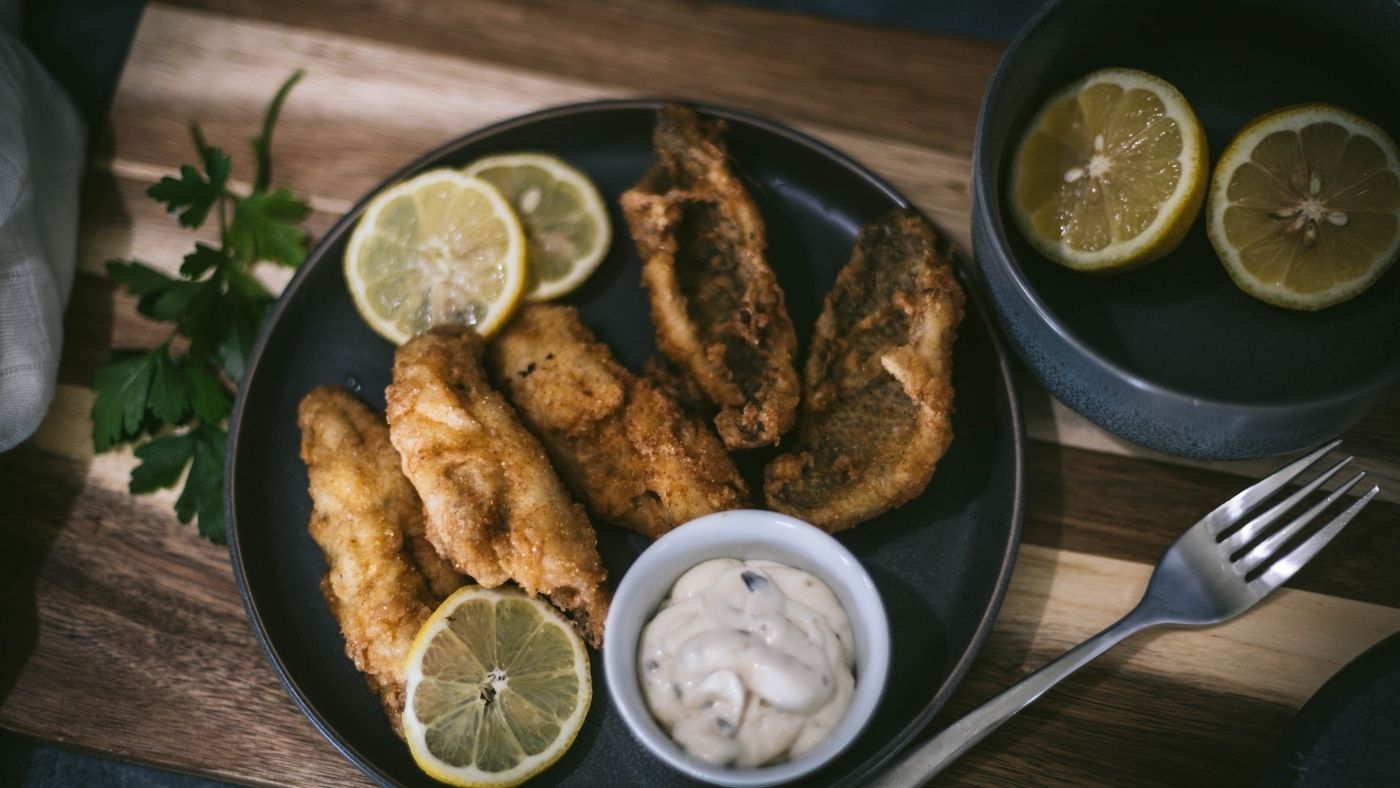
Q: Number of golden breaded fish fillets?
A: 5